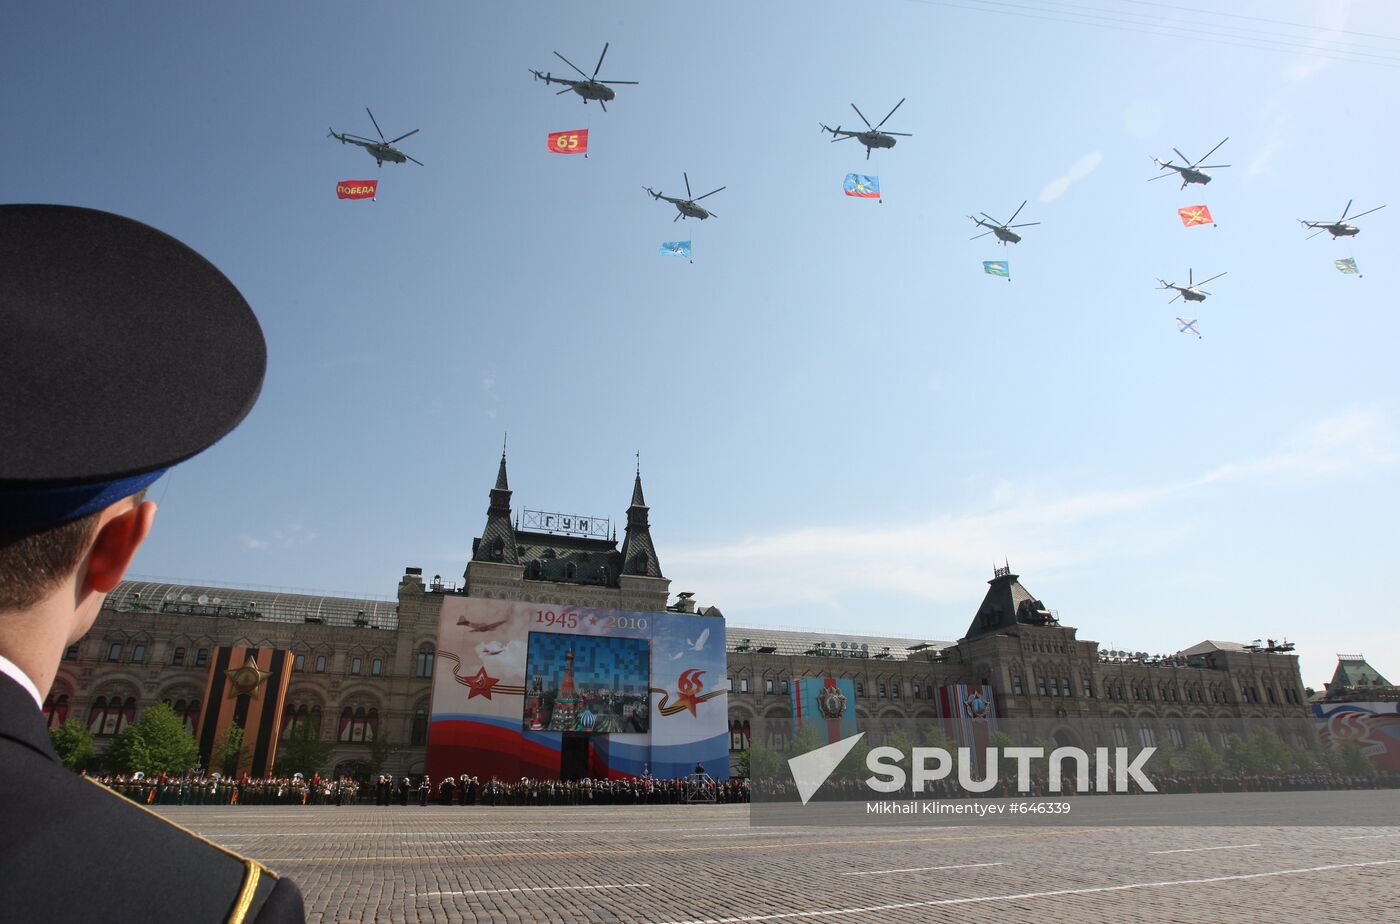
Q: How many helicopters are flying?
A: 8